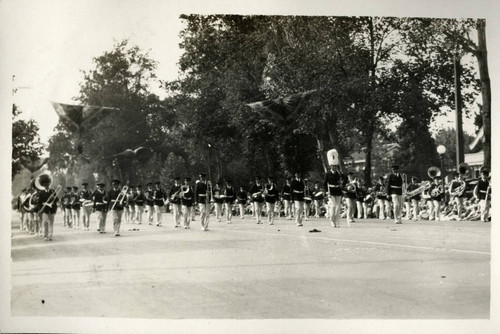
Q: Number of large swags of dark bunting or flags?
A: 2